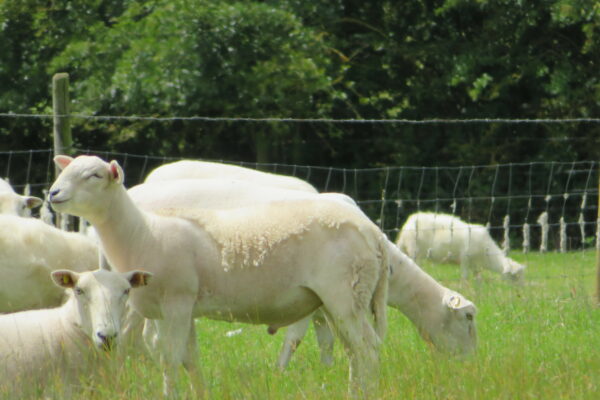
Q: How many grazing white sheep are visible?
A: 2